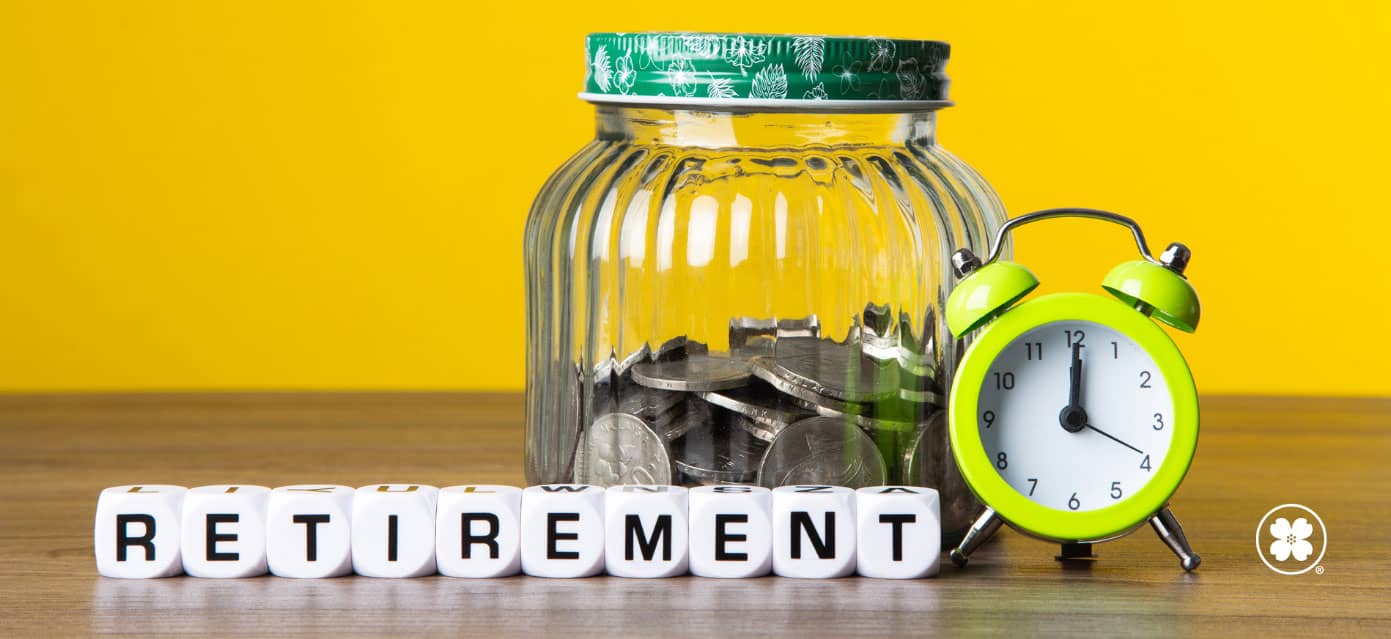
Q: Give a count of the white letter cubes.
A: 10